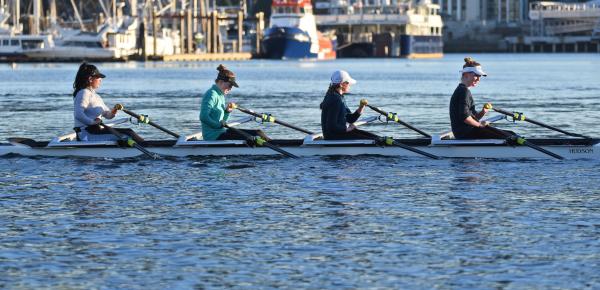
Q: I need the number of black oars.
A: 8